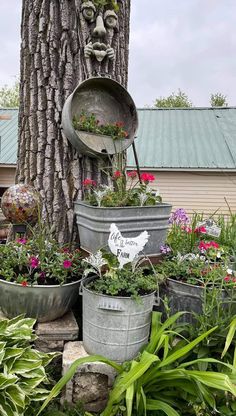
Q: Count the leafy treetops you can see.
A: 3